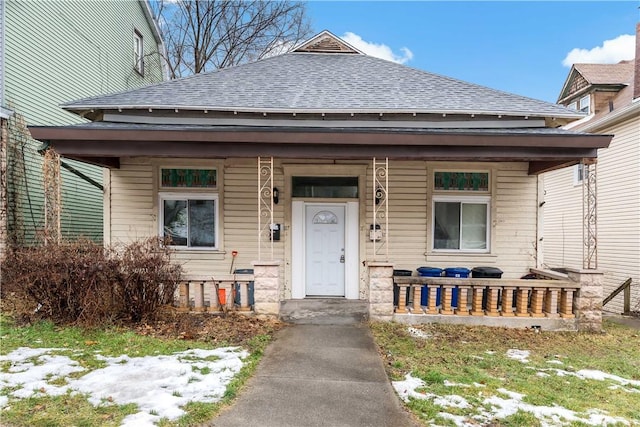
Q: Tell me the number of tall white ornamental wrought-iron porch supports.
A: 4